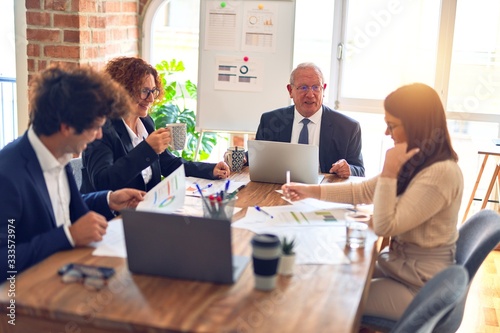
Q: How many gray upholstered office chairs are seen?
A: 2